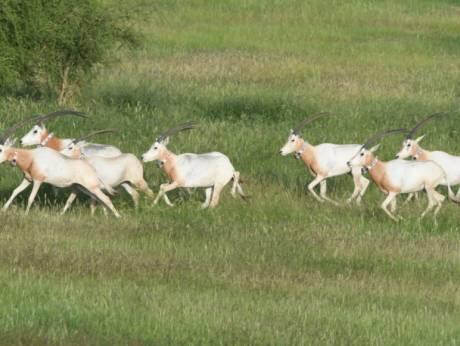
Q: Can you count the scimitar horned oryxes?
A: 7